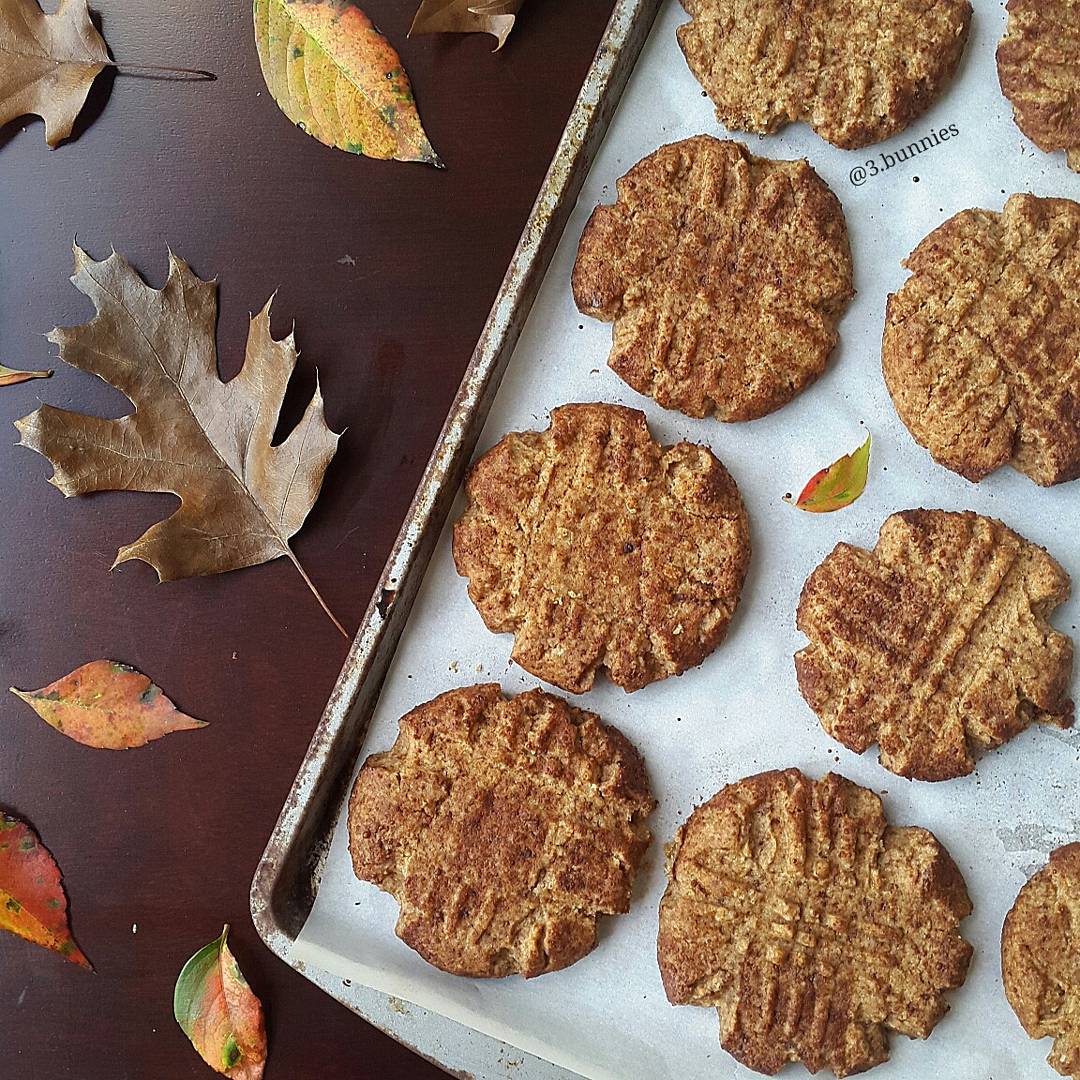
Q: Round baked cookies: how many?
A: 9